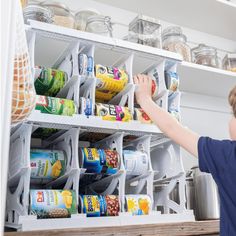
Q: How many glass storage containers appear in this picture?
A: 8